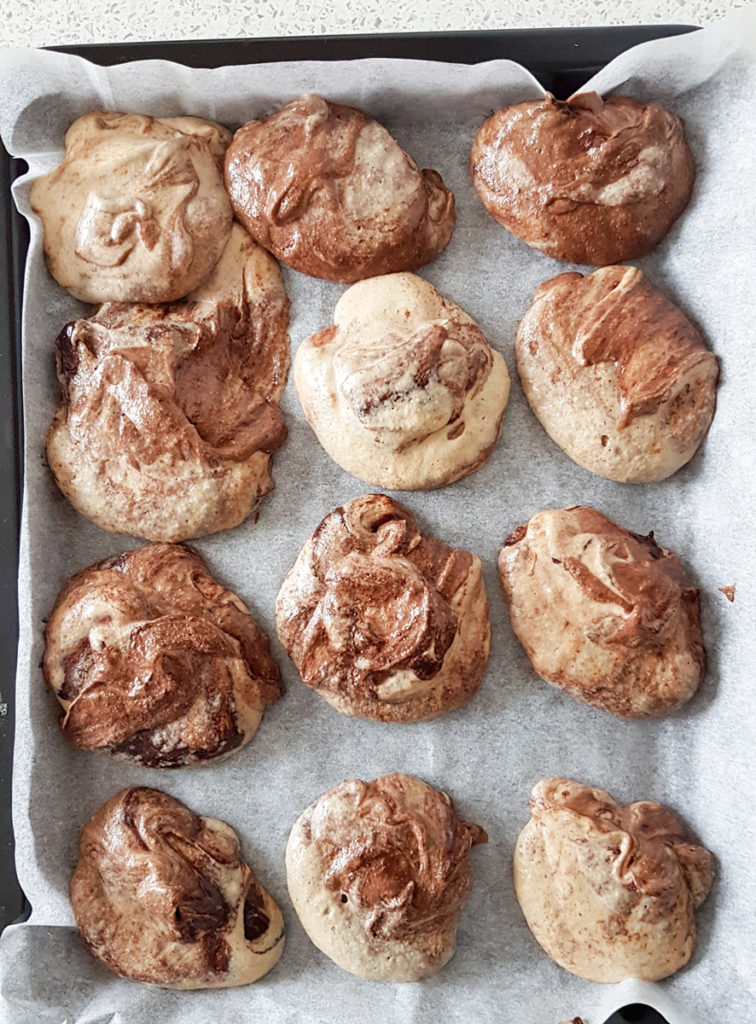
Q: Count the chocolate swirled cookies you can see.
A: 12